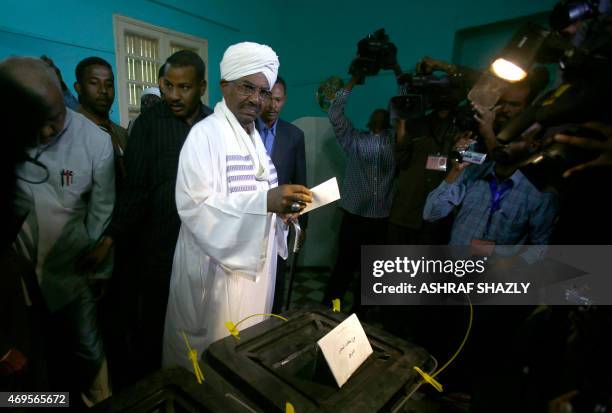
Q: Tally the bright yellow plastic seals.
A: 5